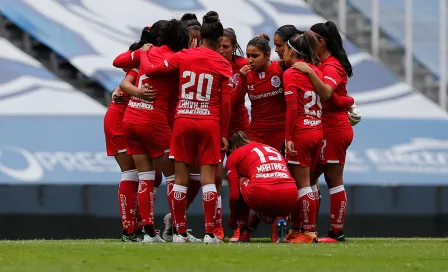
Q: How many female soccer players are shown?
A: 11